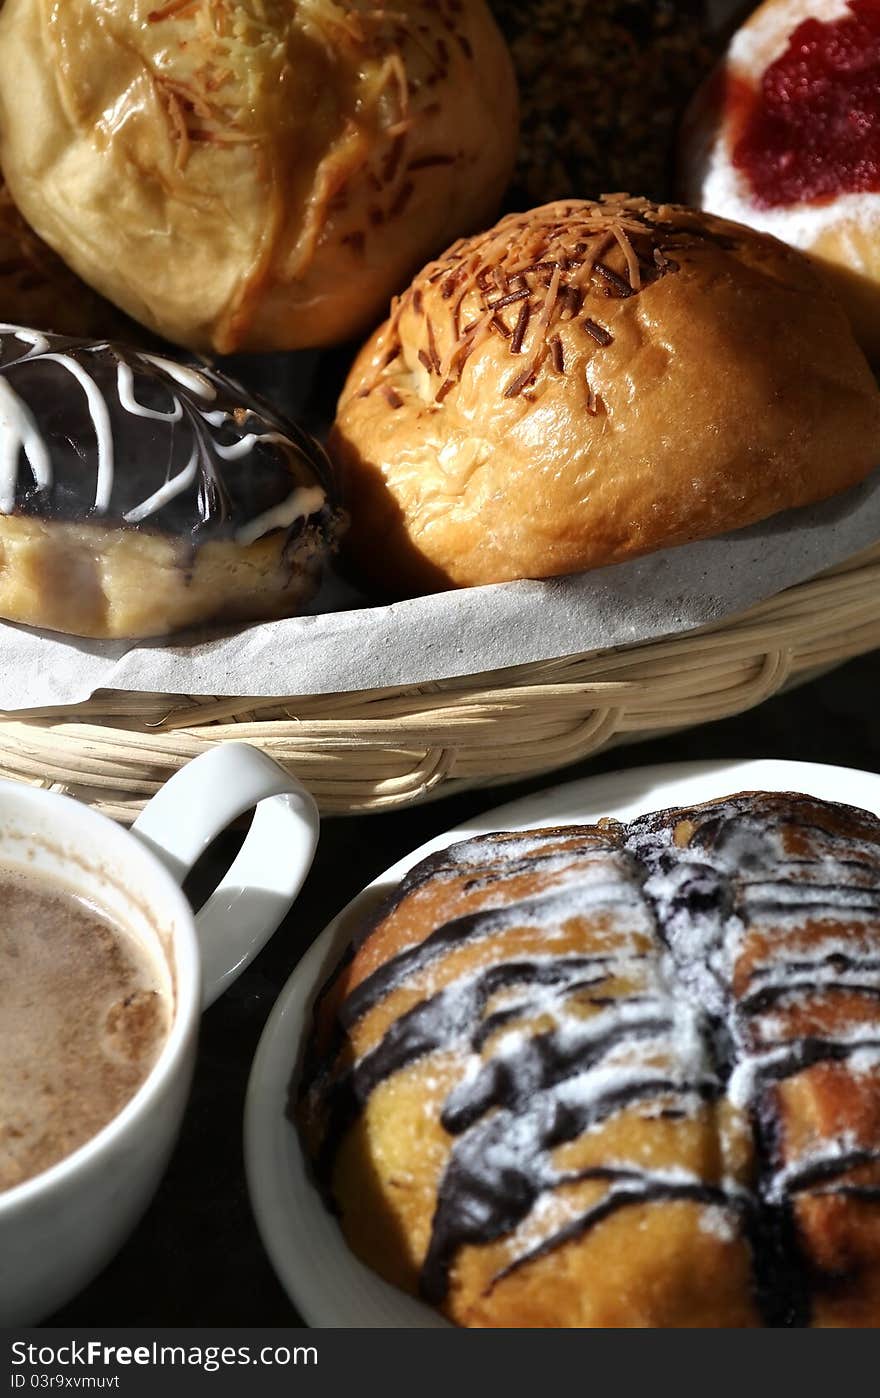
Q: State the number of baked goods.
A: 5